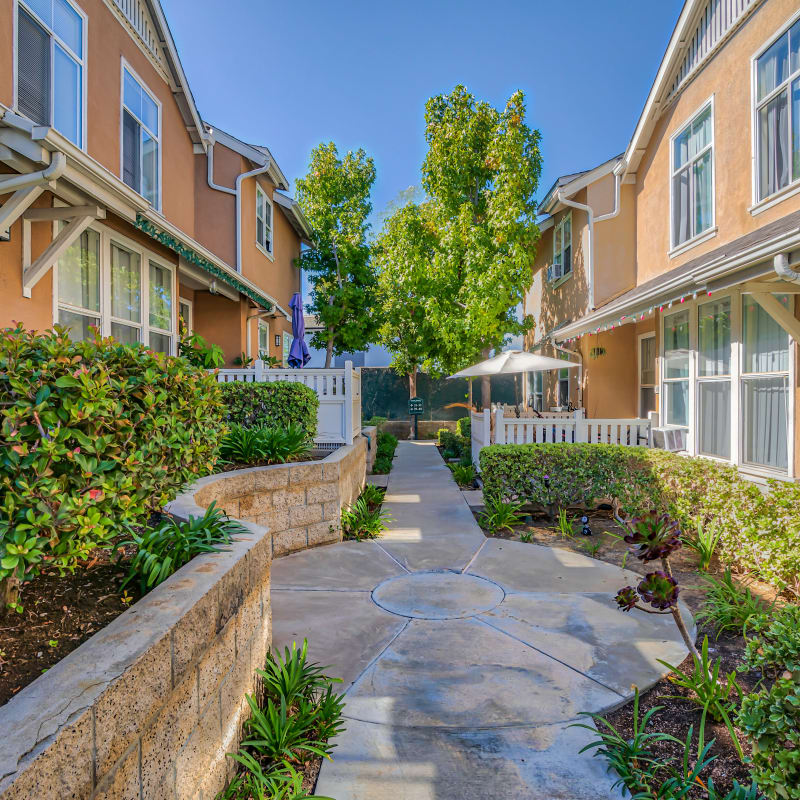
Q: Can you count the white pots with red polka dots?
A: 0